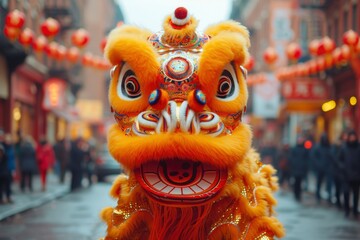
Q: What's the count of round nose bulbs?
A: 2